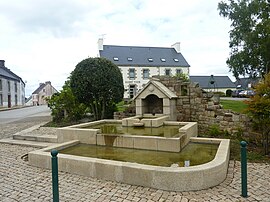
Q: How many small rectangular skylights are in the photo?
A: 5